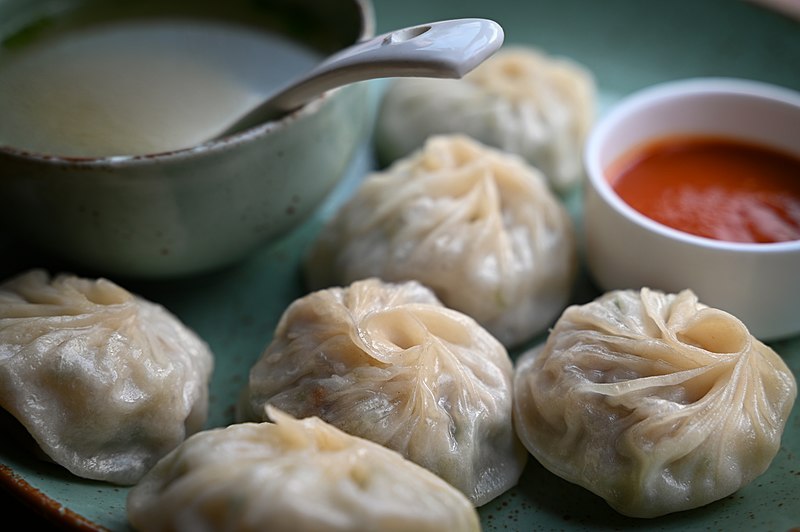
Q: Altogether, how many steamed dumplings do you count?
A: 6